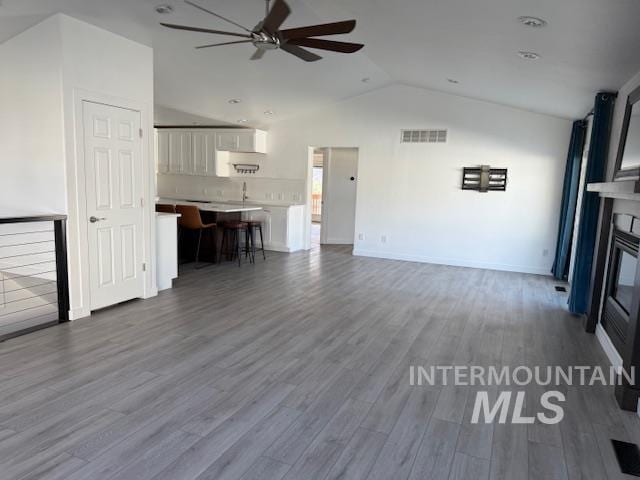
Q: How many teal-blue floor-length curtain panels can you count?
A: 2